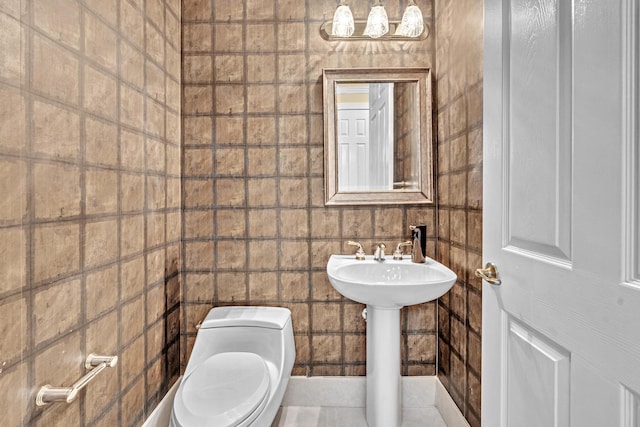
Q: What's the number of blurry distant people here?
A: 0